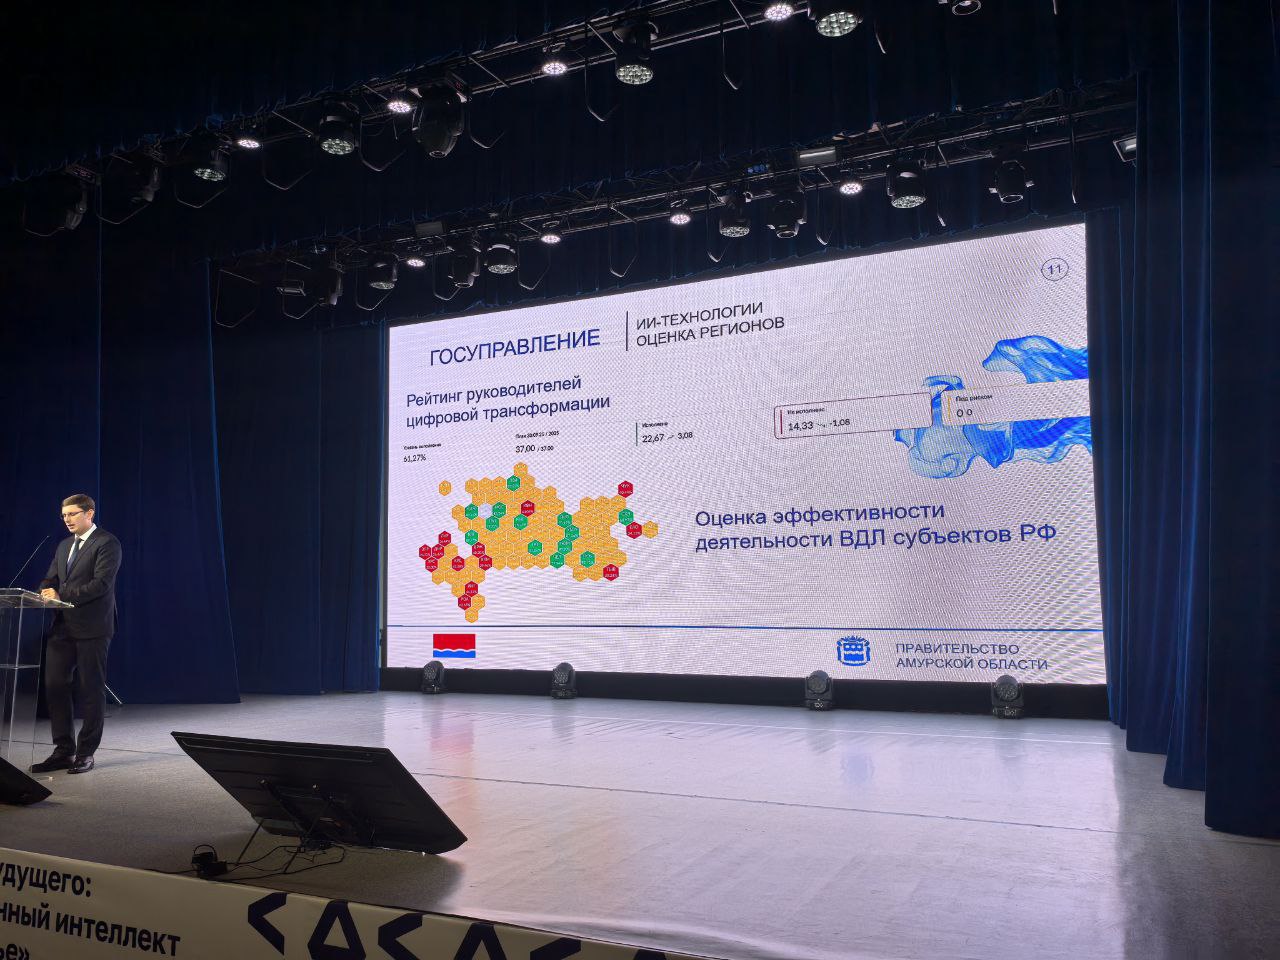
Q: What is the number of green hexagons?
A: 13